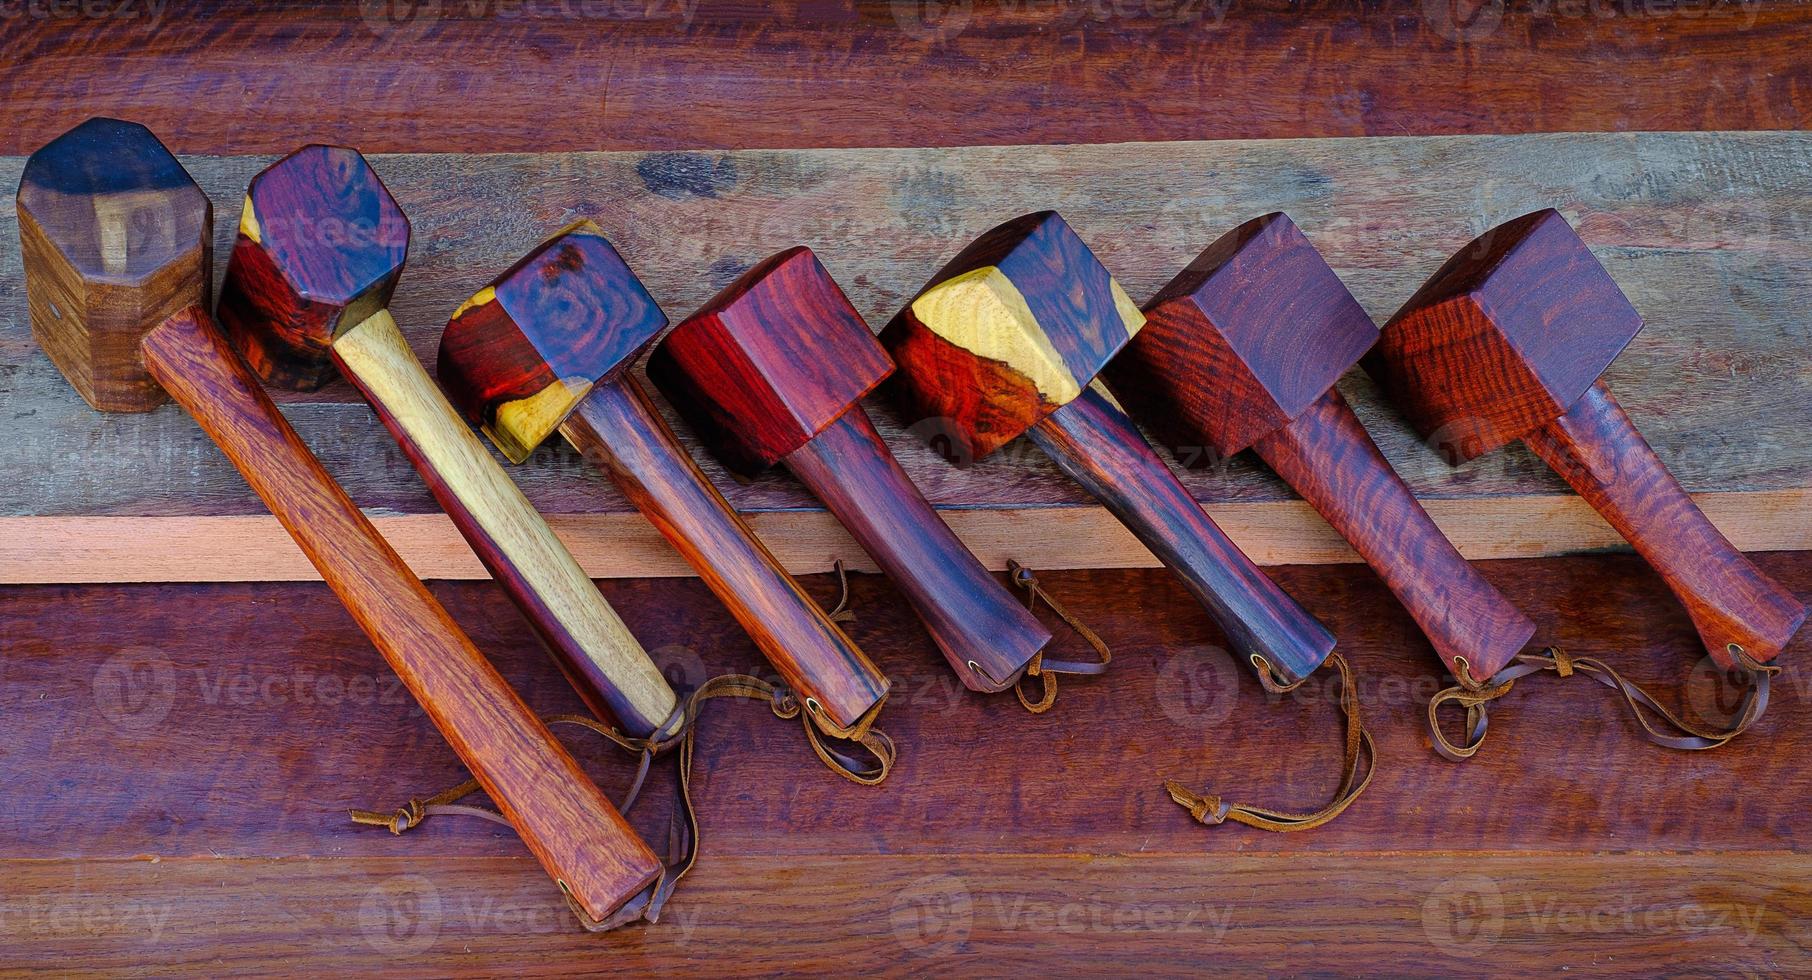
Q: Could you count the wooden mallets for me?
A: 7